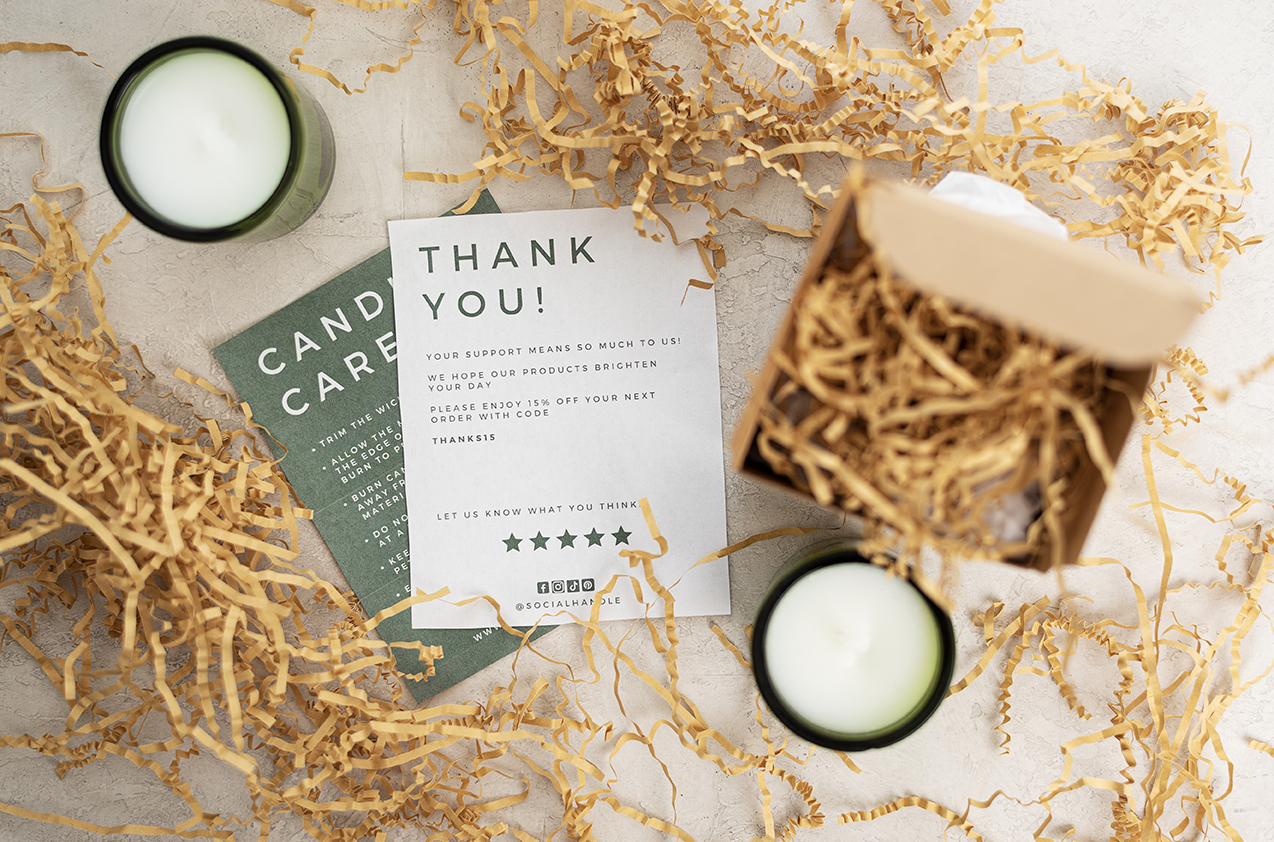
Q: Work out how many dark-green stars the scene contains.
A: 5